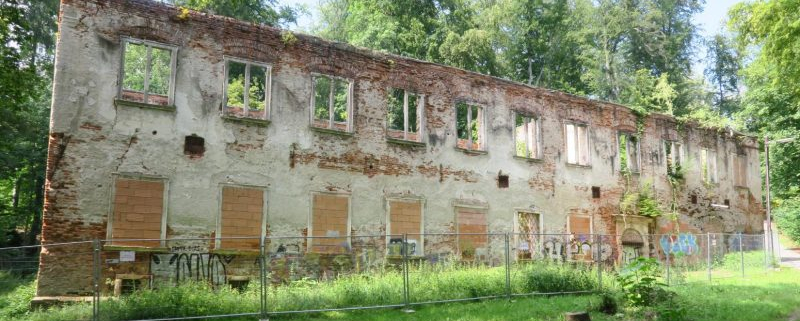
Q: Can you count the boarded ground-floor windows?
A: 6